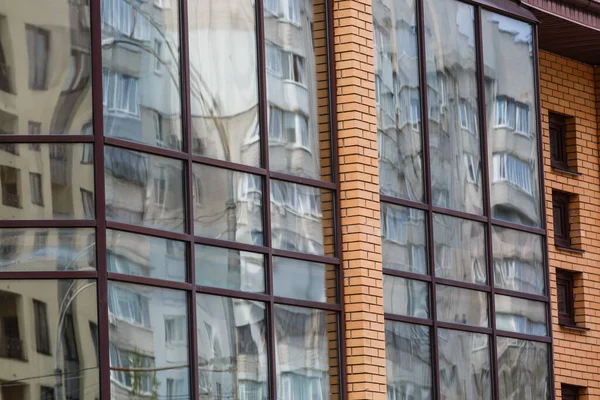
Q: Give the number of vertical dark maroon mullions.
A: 7